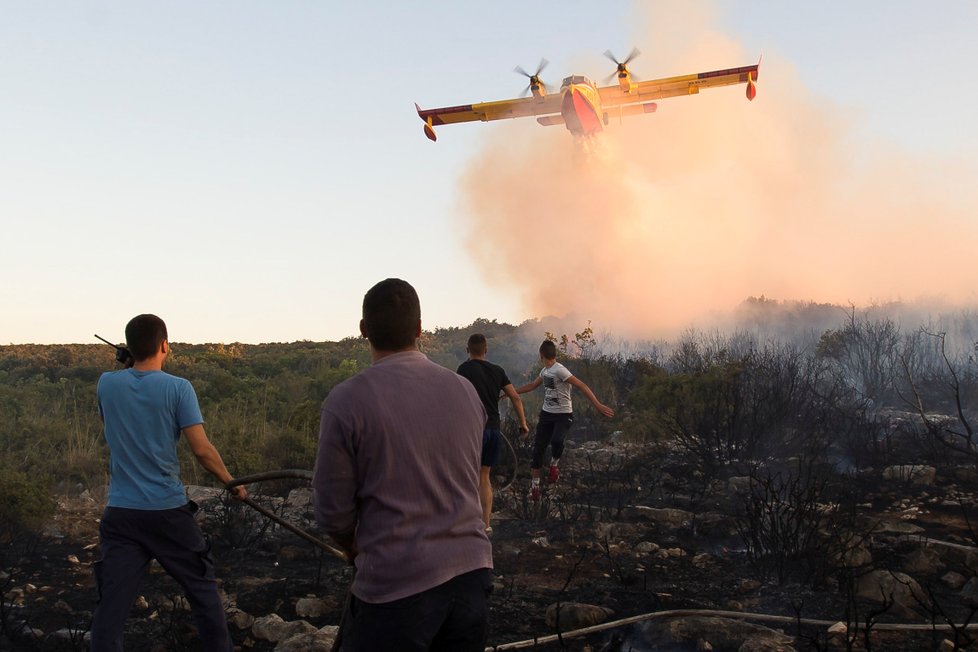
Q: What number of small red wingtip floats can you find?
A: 2